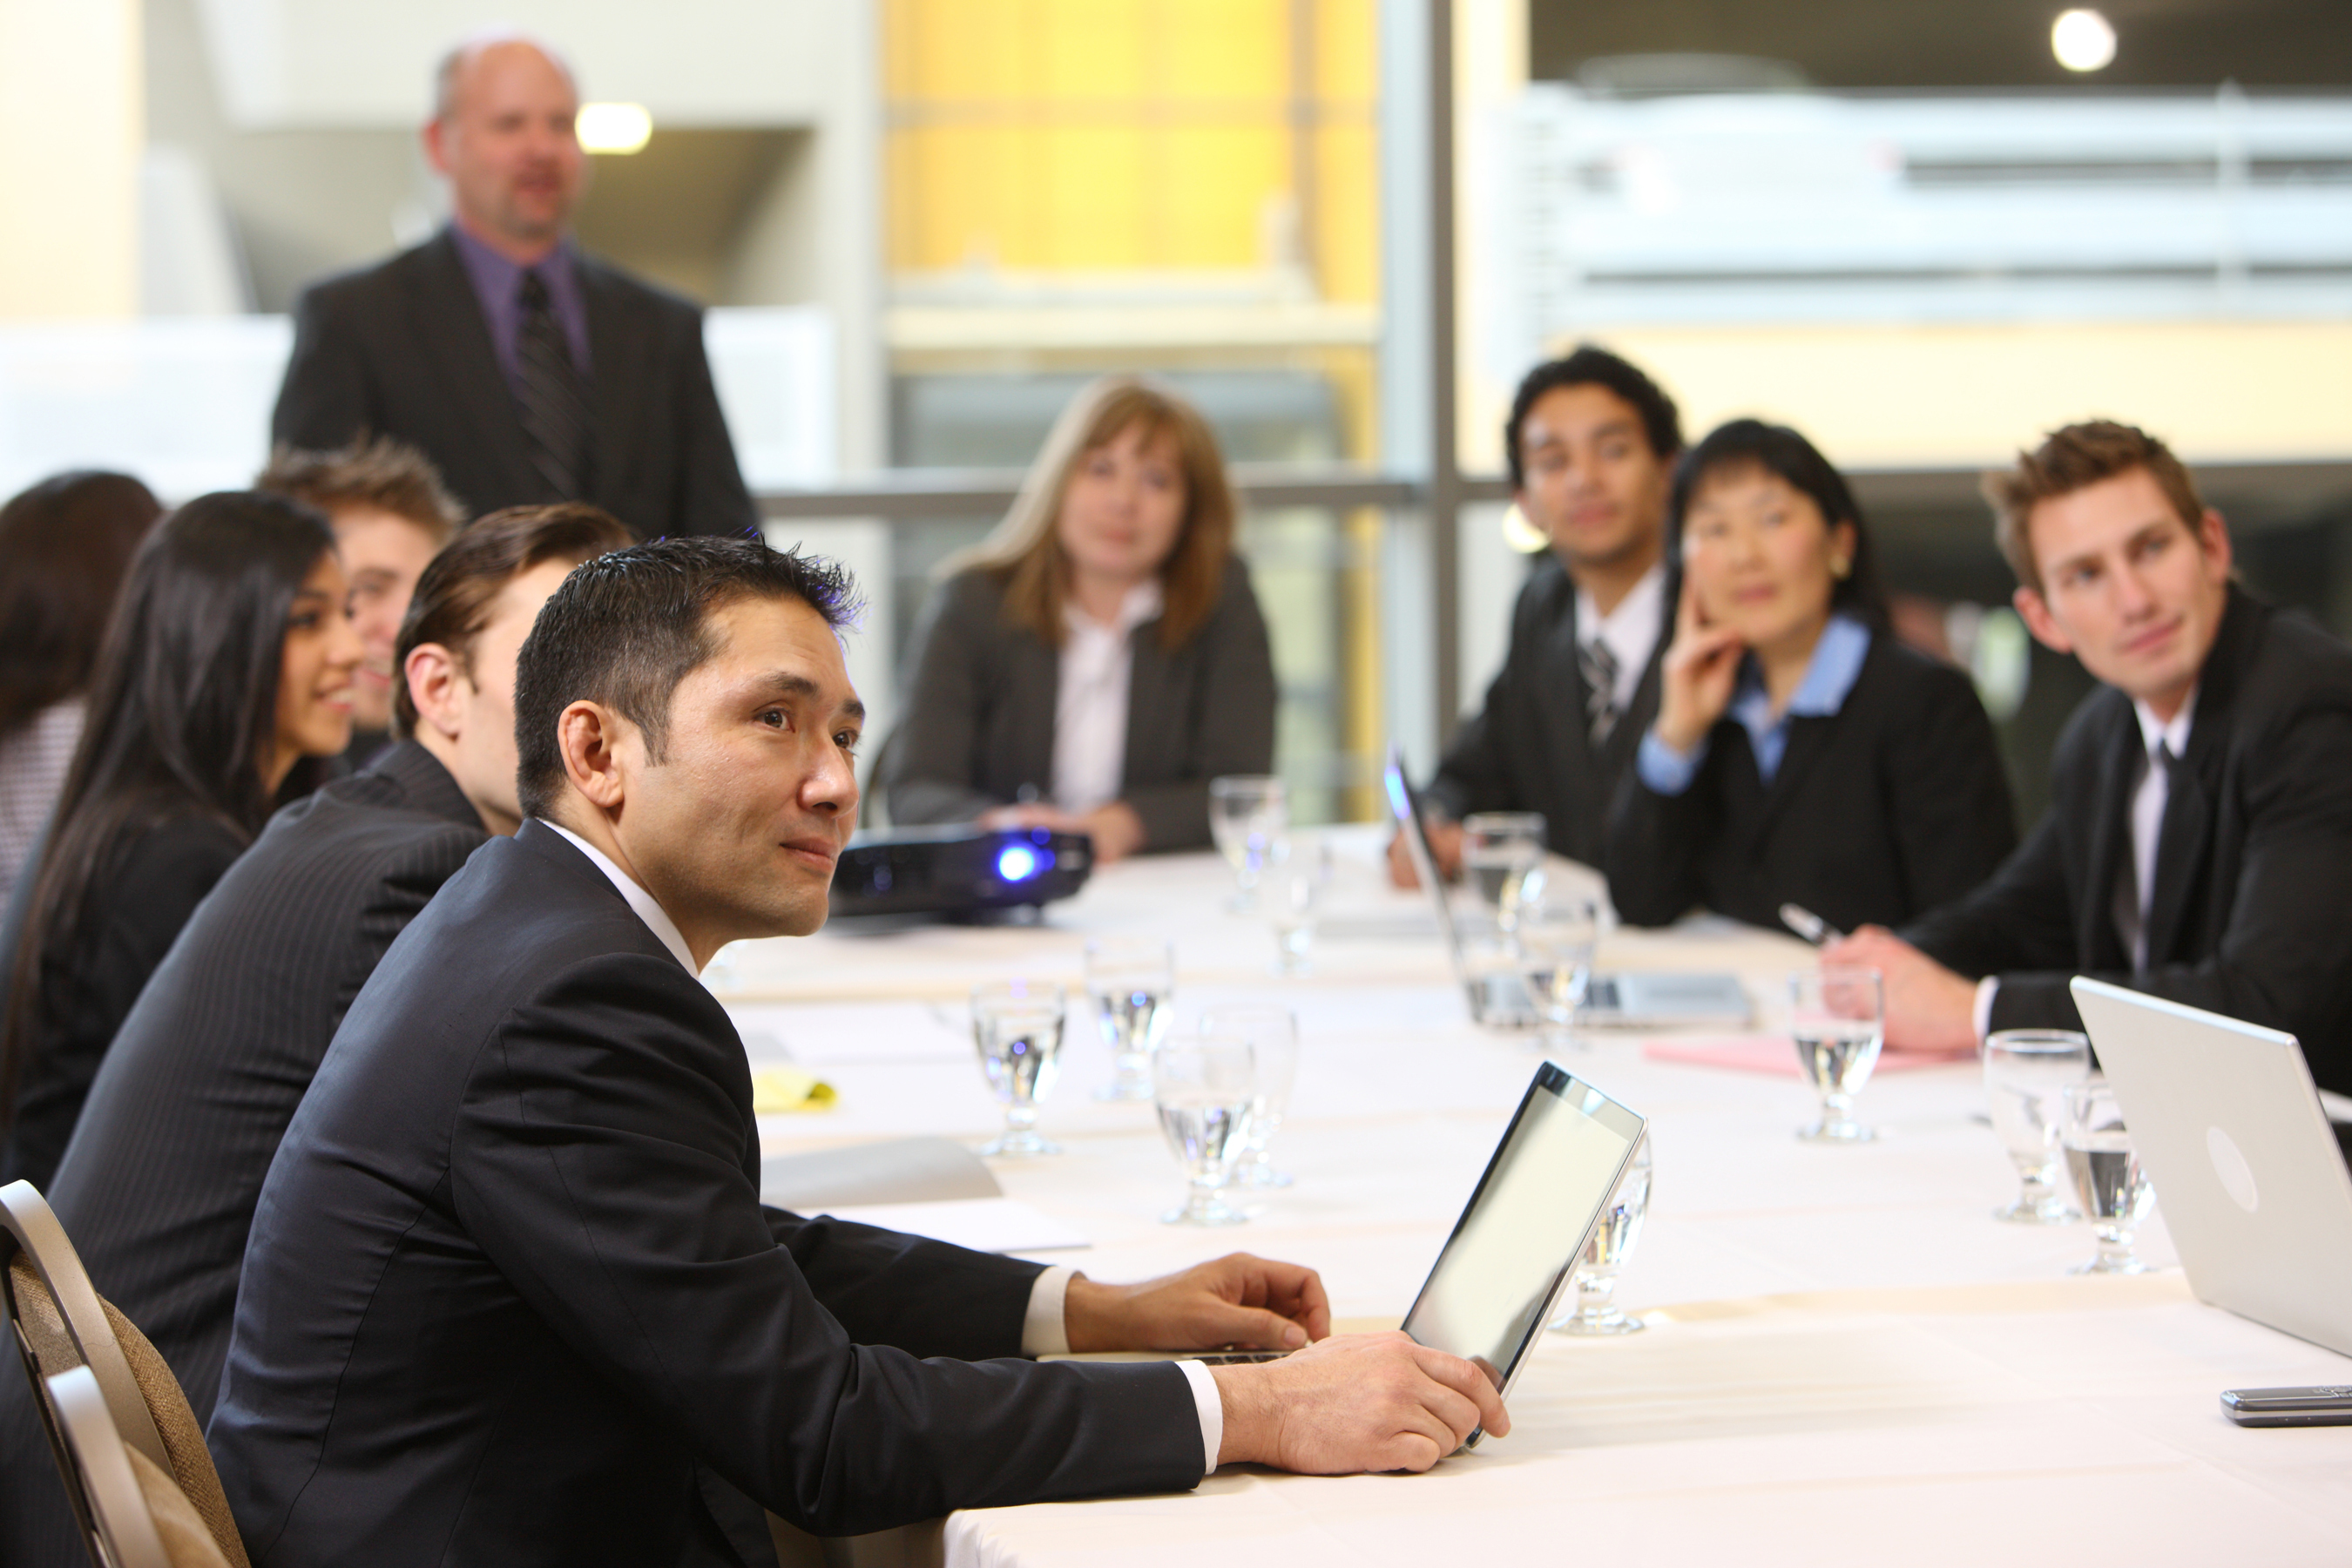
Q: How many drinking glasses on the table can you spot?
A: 12